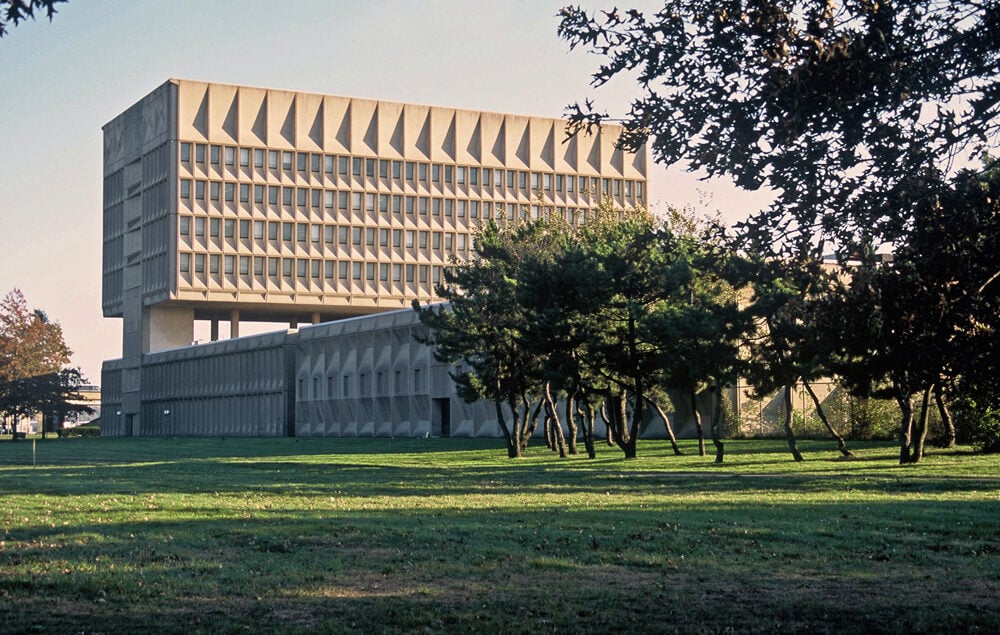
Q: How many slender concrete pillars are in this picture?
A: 4